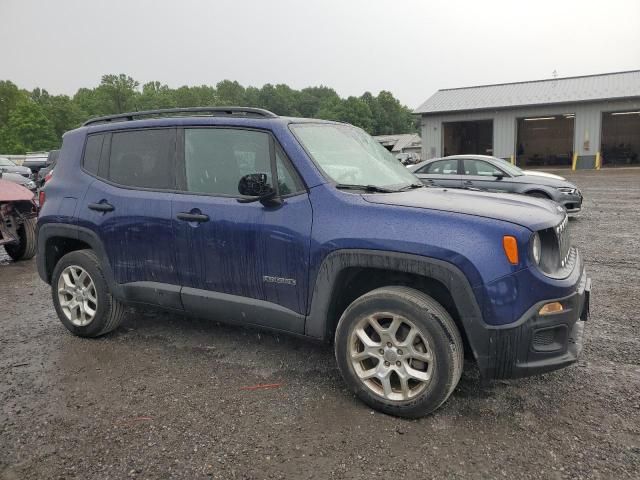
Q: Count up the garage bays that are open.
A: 3